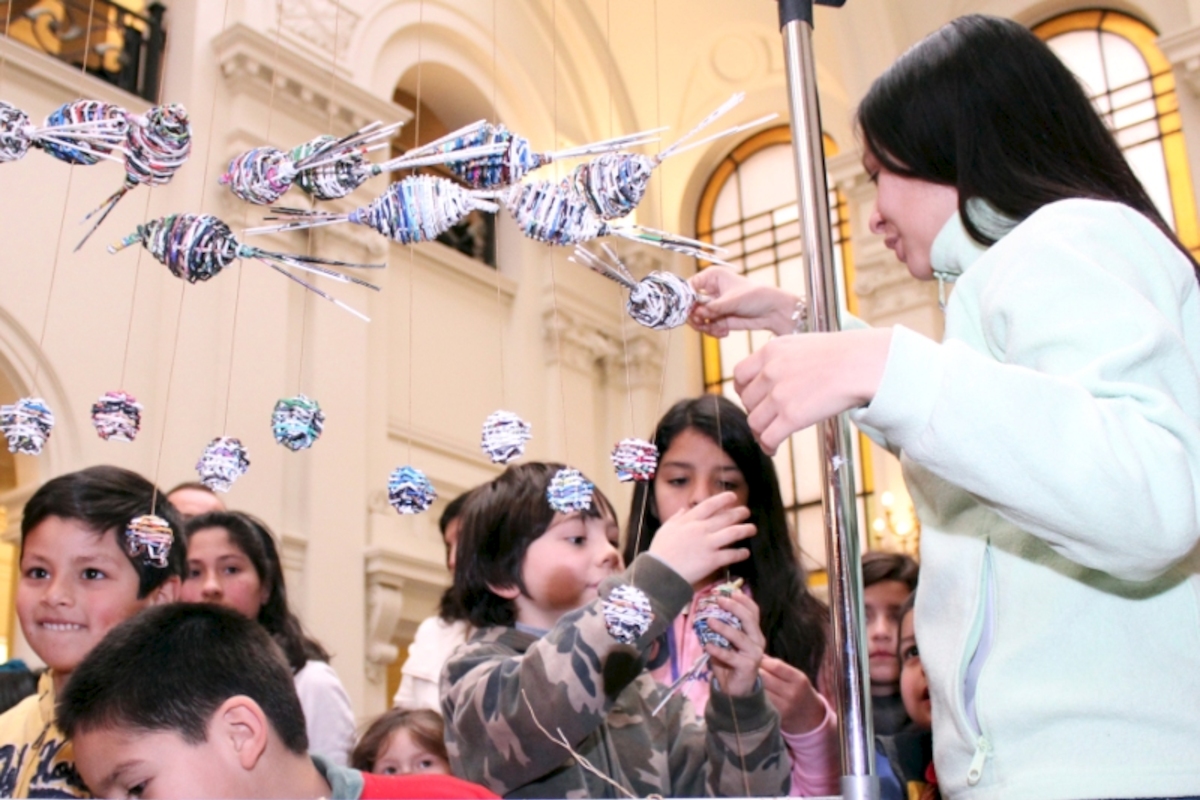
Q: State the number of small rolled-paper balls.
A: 10